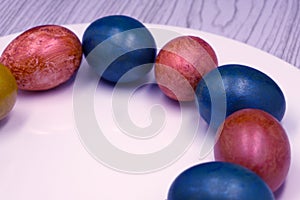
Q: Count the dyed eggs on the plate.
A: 7